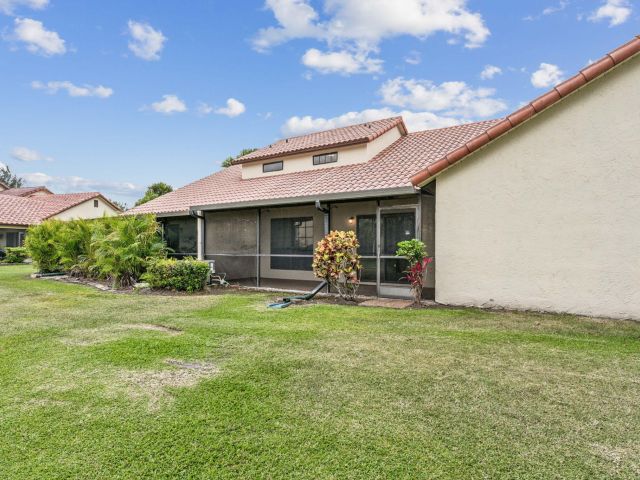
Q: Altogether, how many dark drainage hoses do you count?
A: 1